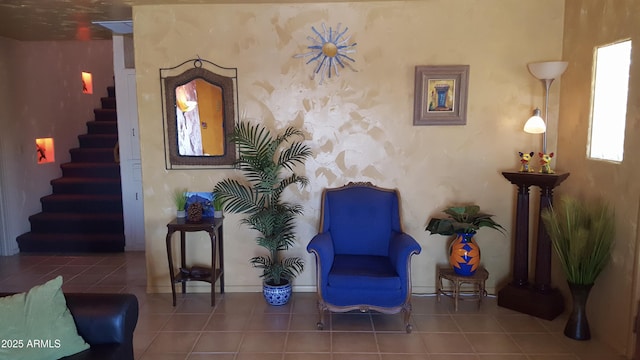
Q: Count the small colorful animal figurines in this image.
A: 2